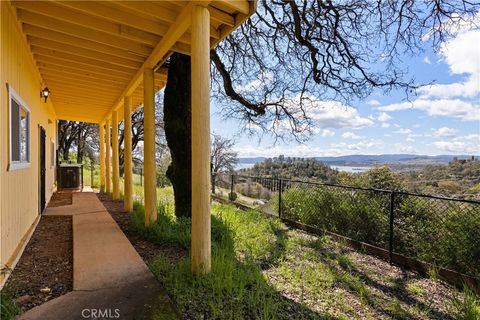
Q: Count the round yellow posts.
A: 6